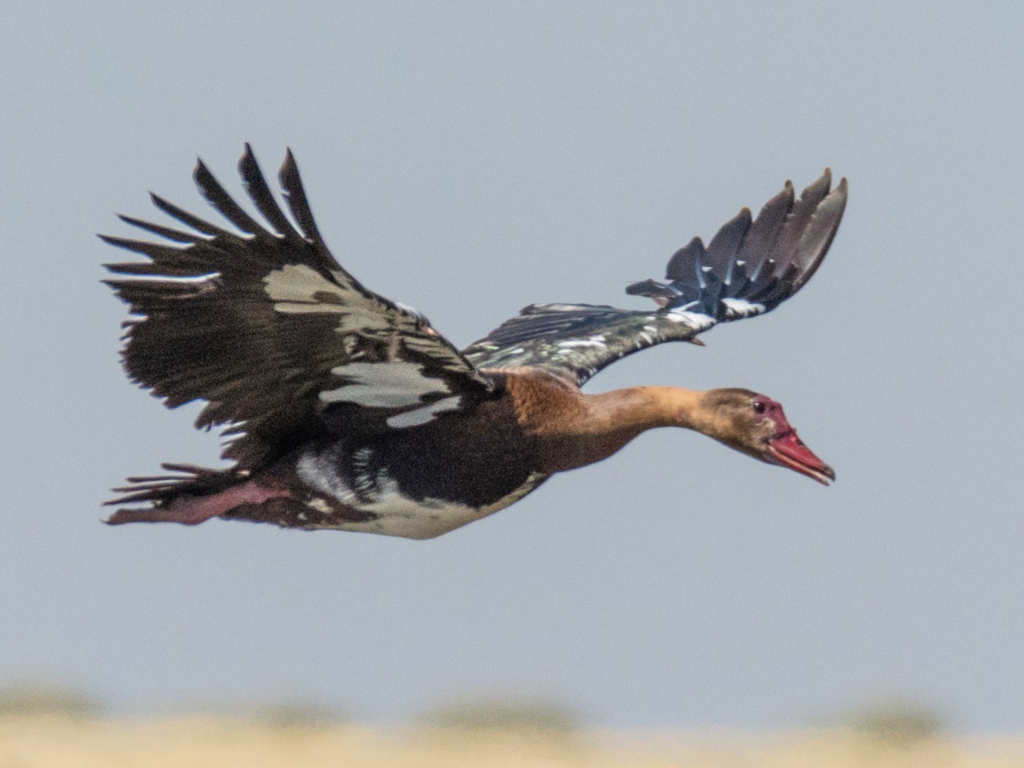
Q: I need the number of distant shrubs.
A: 4